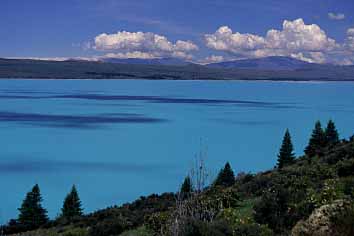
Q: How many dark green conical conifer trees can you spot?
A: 7